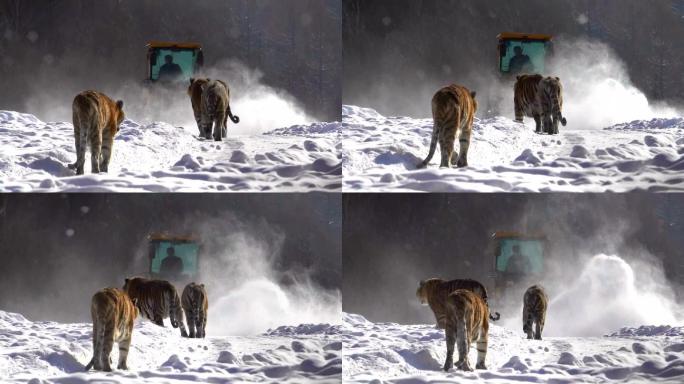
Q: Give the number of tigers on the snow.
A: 12